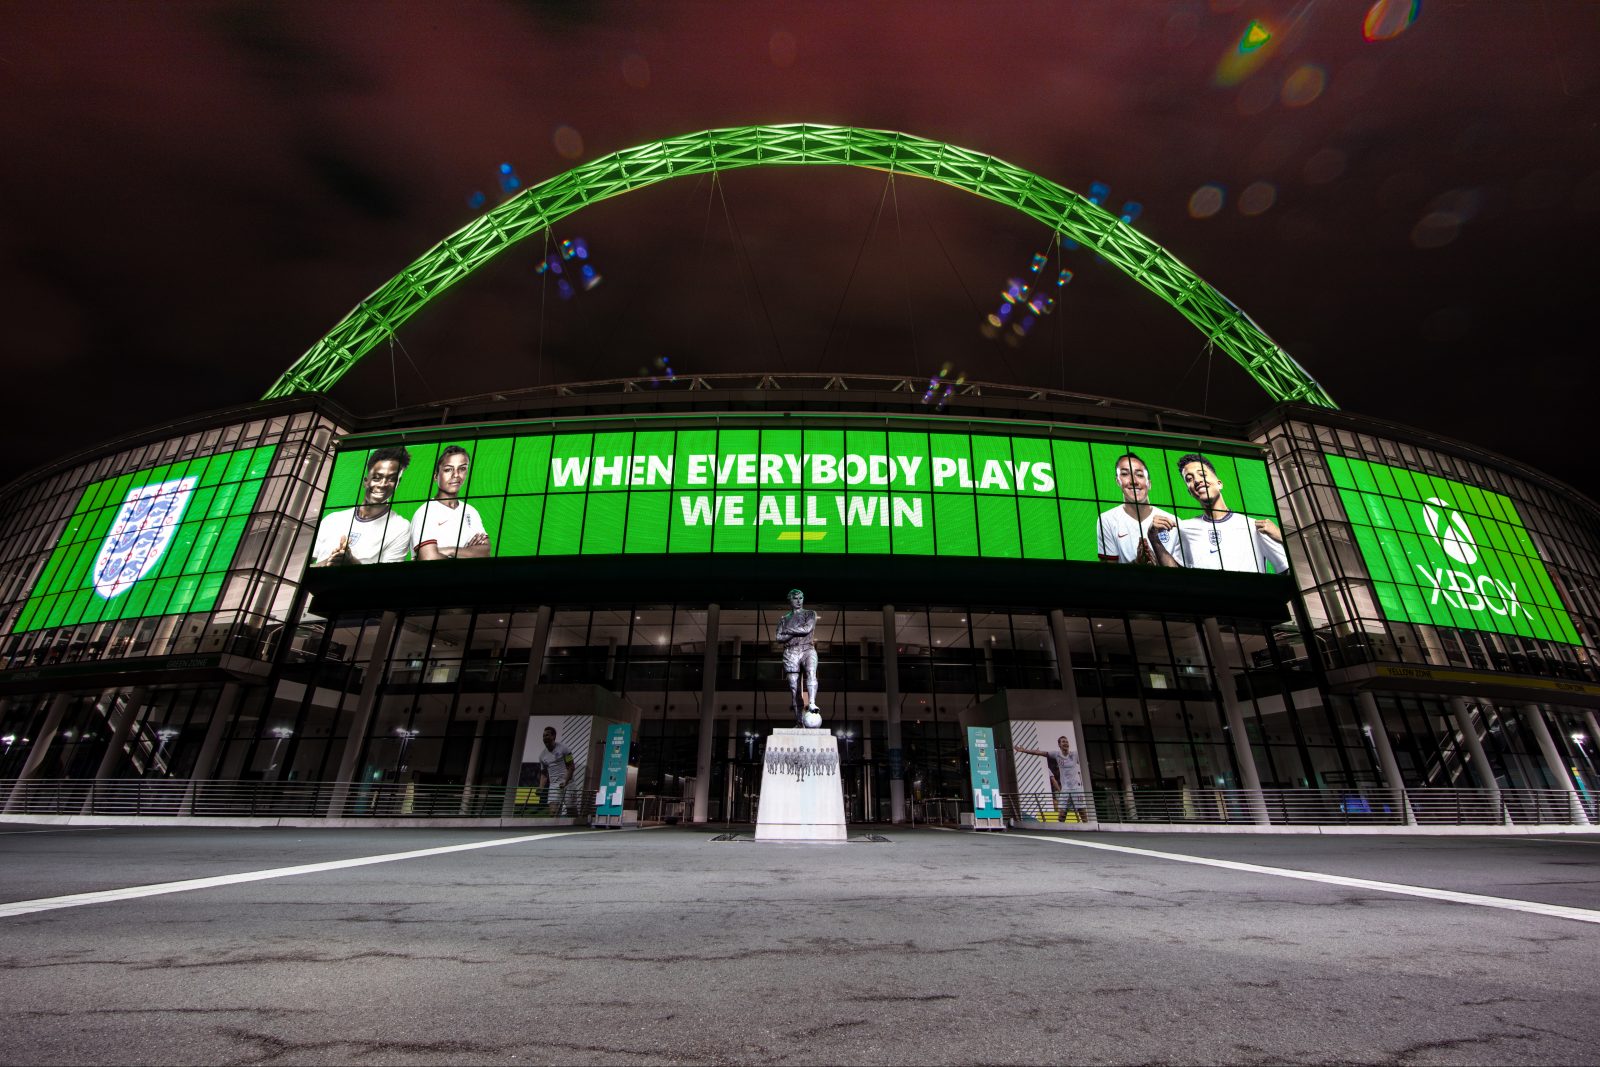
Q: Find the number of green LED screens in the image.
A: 3